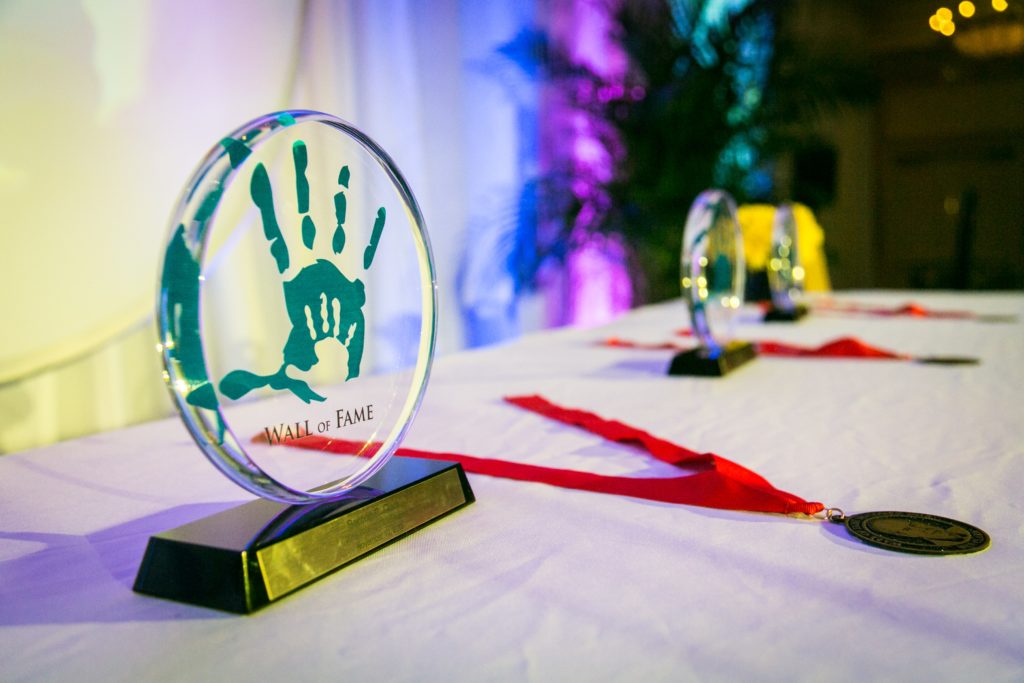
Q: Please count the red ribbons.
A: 3